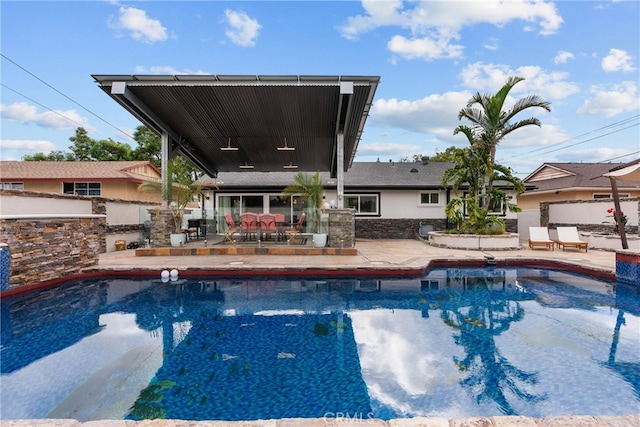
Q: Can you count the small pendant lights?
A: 4